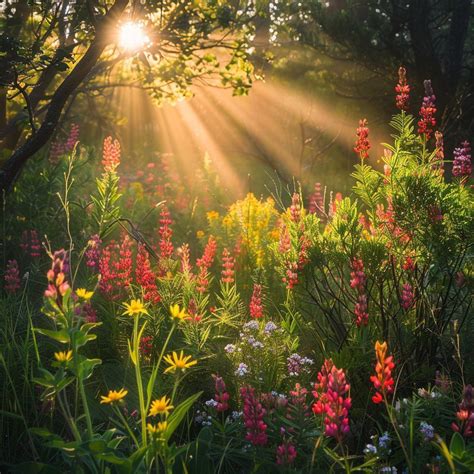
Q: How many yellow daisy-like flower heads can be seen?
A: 8